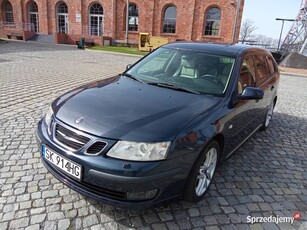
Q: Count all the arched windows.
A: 7